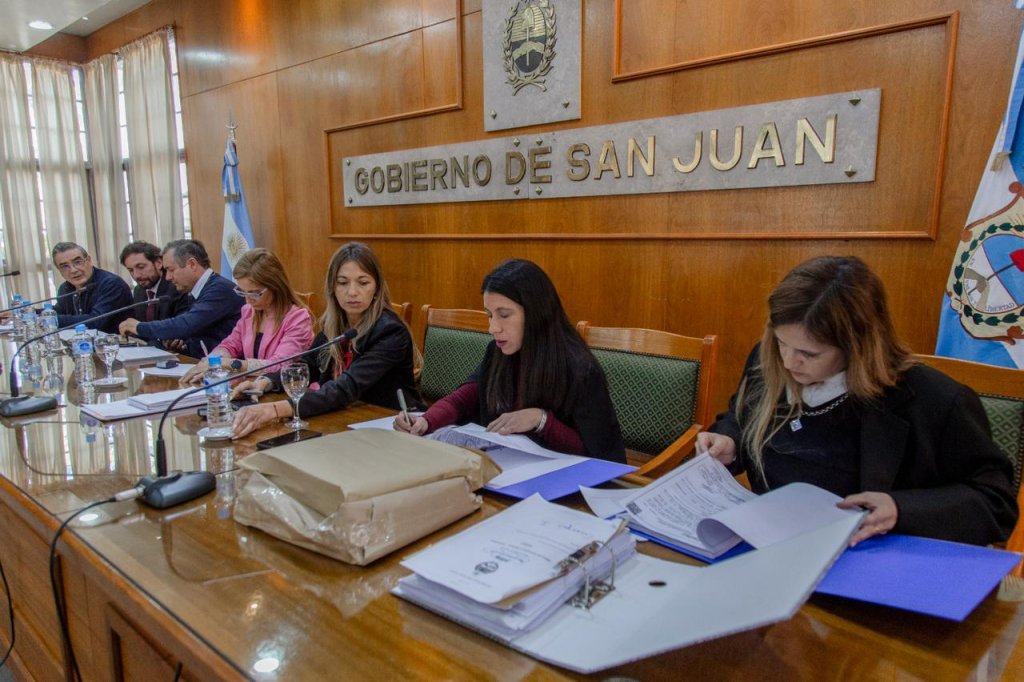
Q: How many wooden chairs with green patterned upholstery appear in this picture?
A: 3